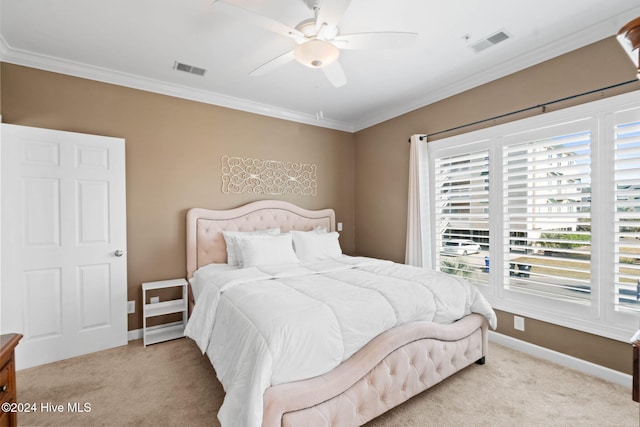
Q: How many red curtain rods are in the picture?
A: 0